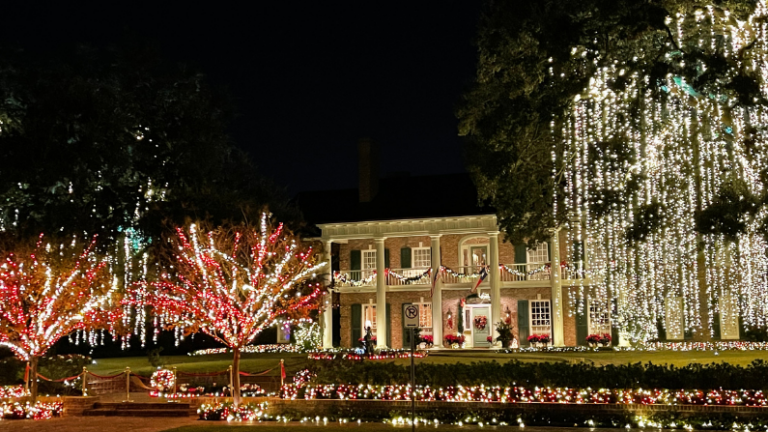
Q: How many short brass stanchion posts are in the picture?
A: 6